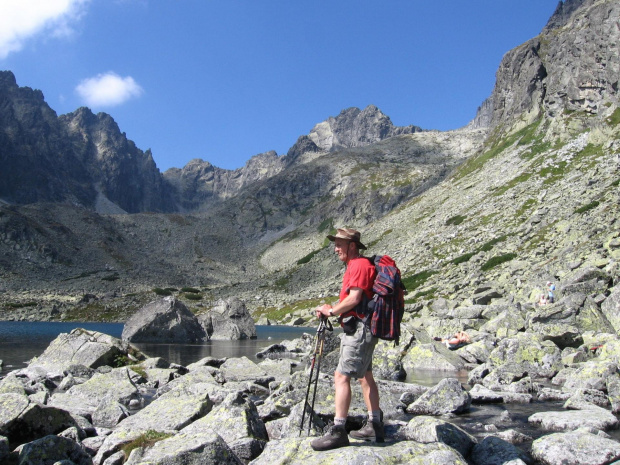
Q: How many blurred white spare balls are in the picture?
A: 0